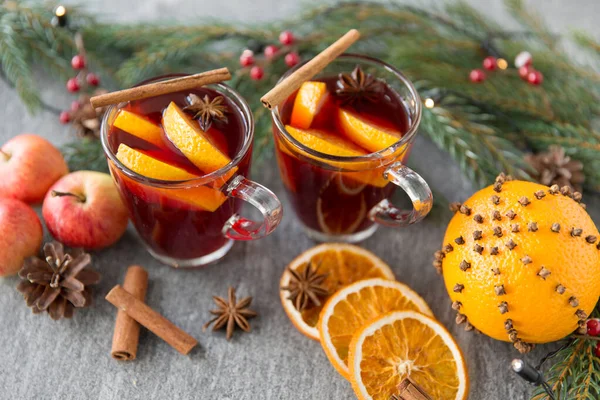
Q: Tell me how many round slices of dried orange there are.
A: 3